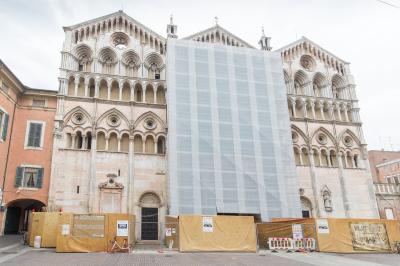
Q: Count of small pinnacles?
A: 2